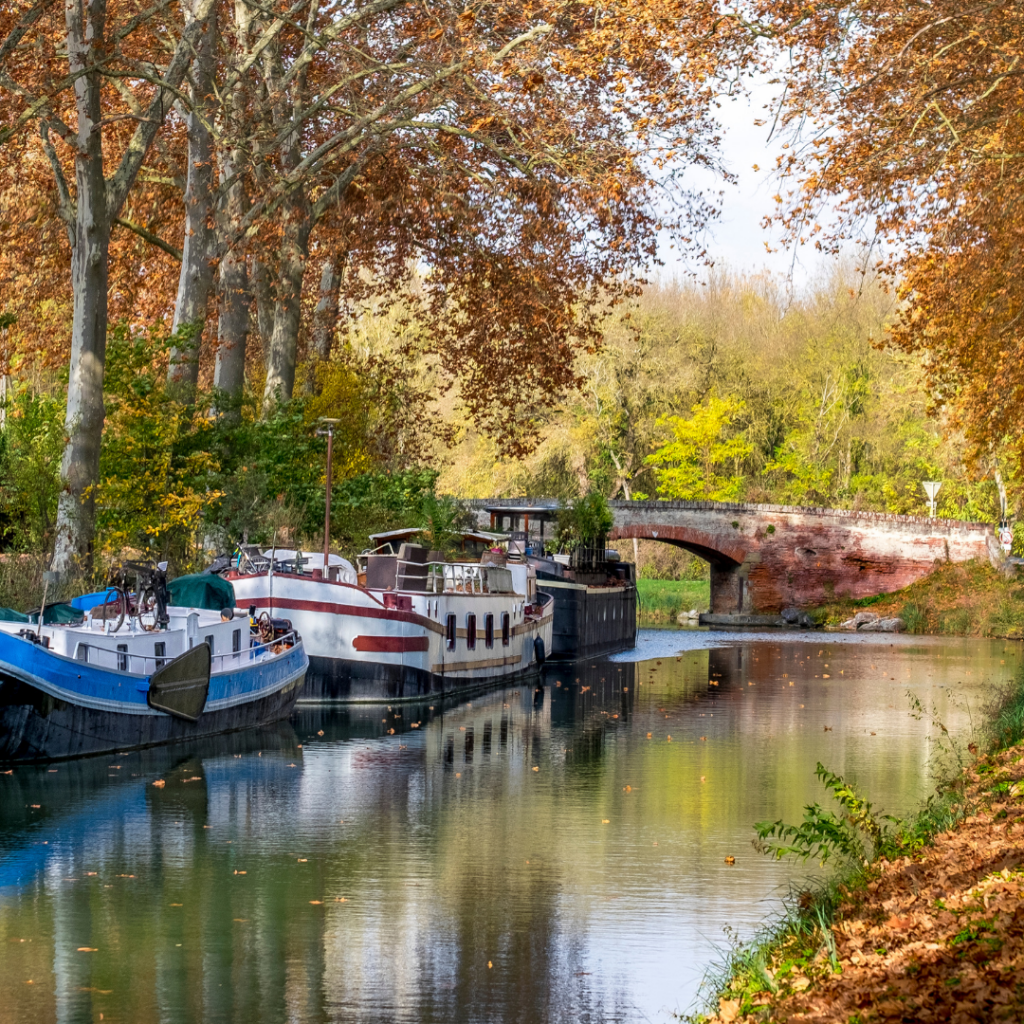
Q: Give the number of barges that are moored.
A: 3